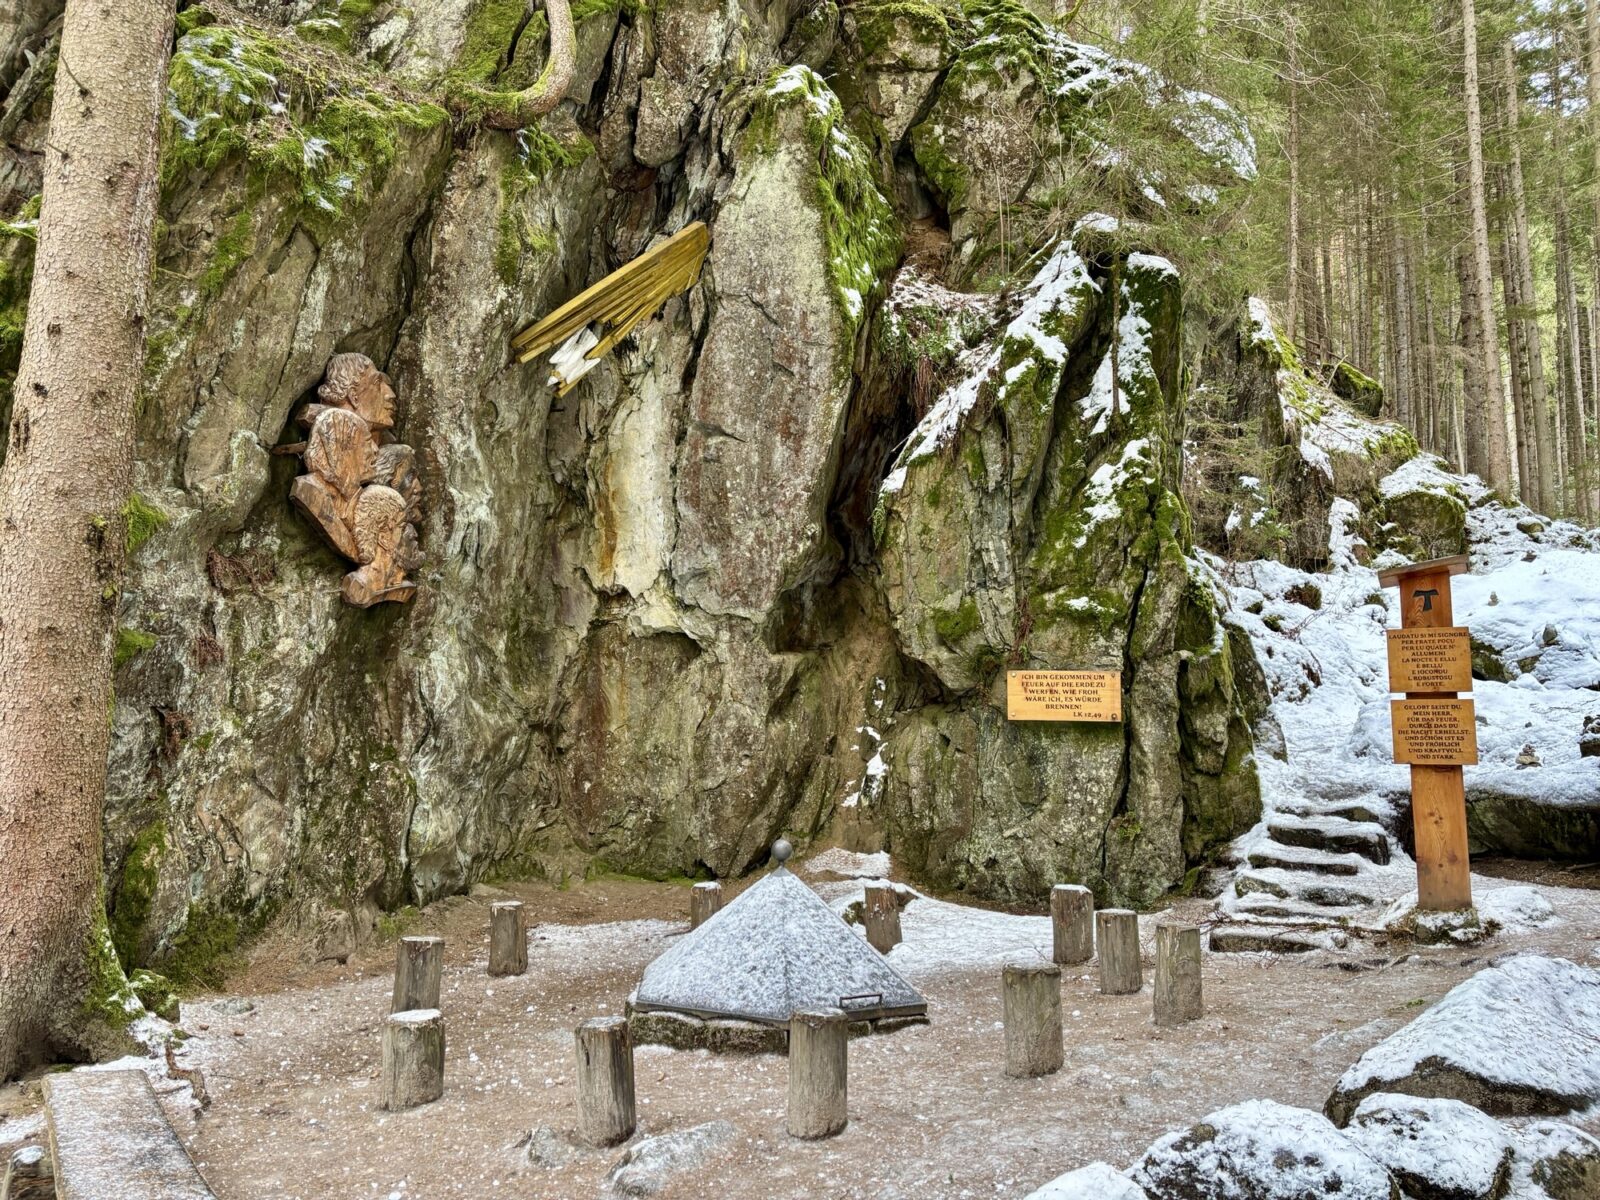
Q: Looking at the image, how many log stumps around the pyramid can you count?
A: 11